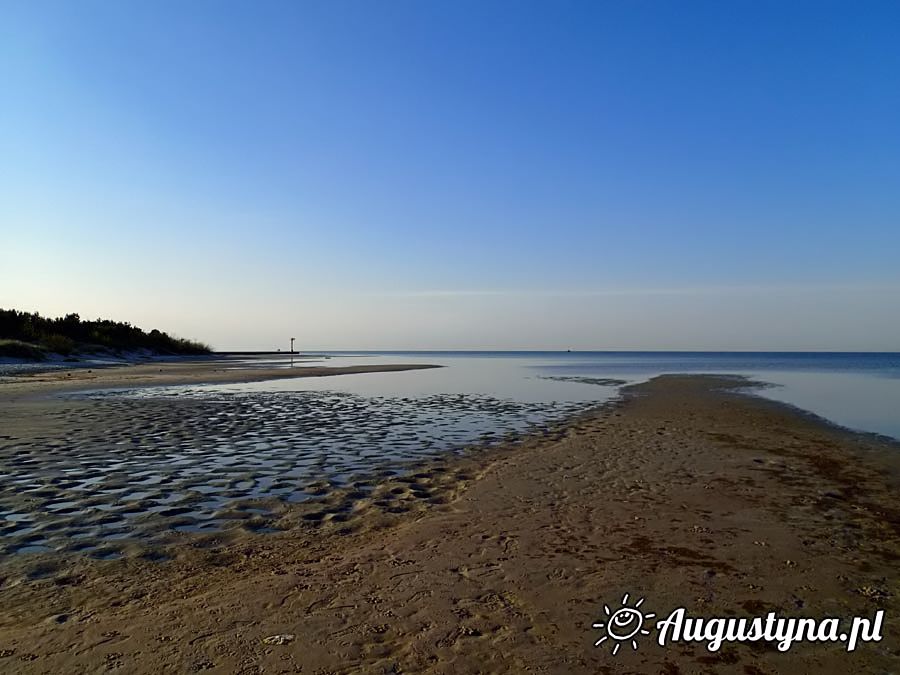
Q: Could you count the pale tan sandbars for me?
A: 2